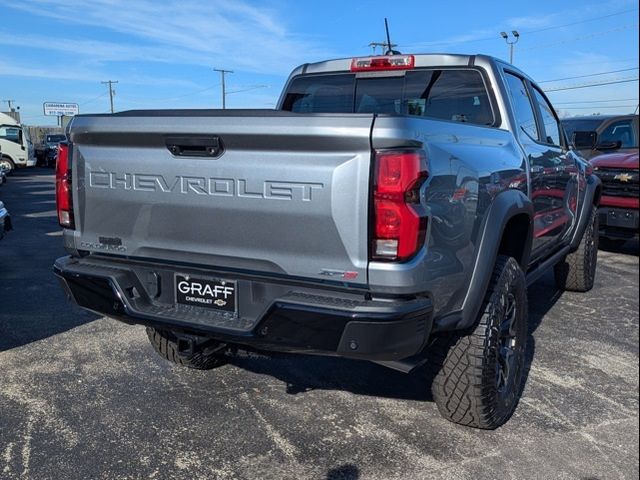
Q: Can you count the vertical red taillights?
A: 2